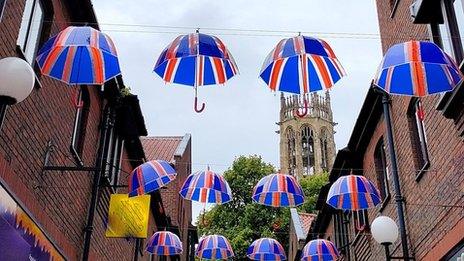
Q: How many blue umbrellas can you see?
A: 12